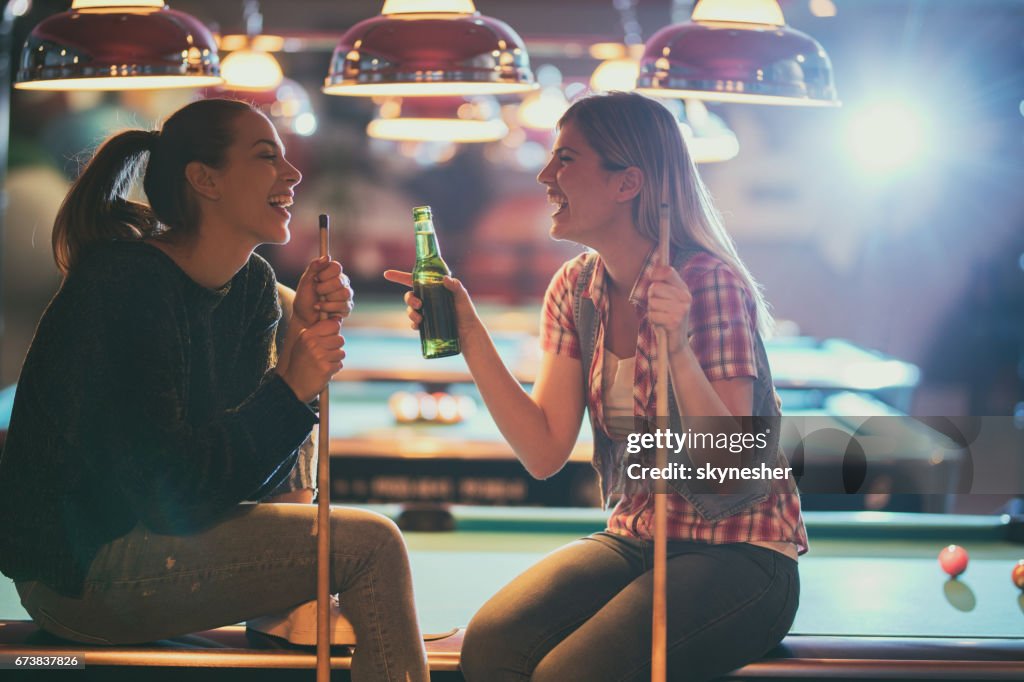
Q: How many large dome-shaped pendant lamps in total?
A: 3